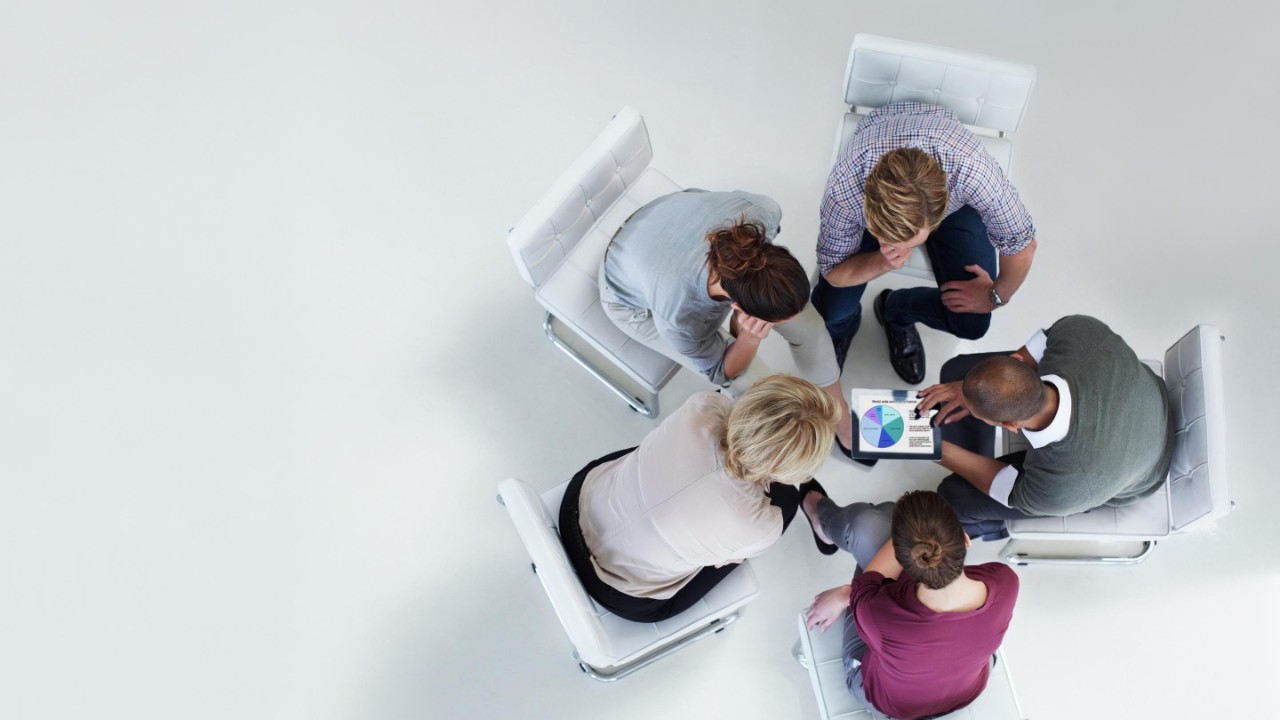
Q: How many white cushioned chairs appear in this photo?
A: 5